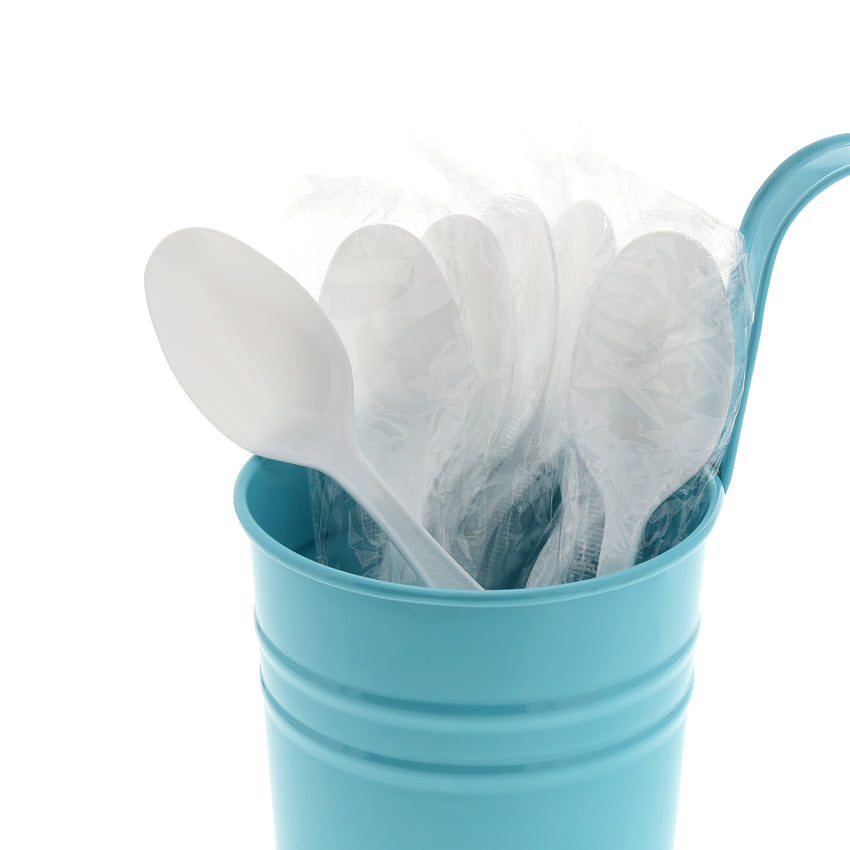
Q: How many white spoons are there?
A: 6